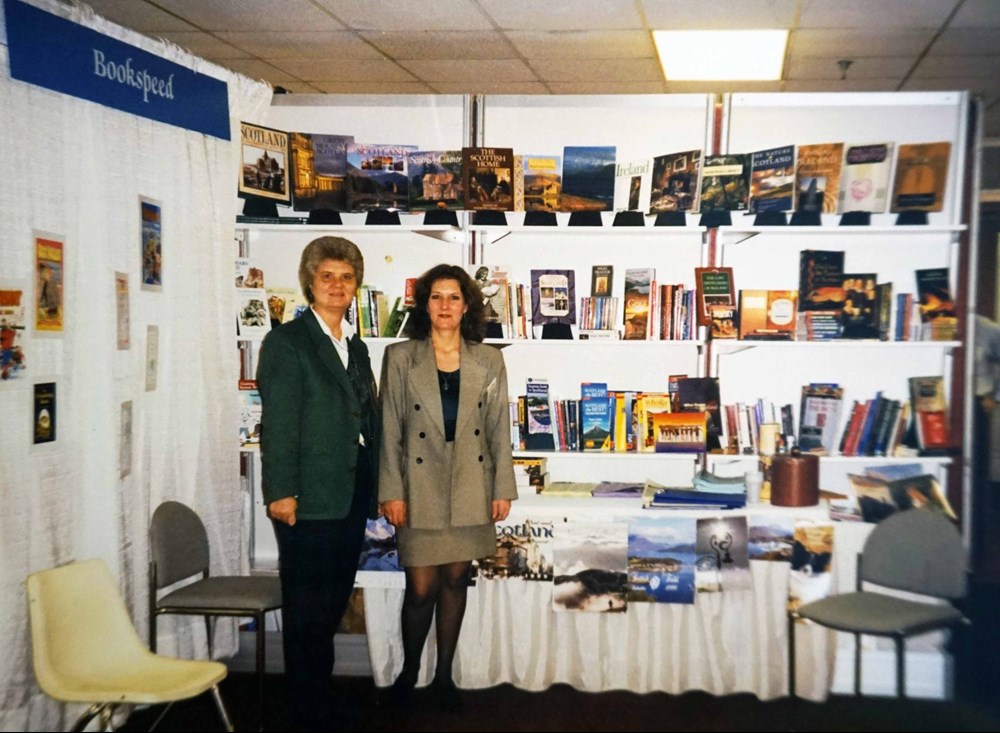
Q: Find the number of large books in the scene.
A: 14